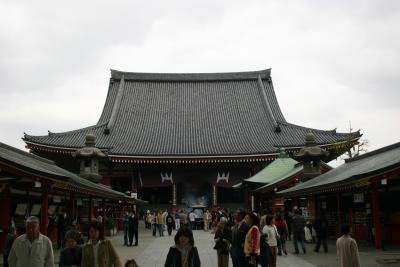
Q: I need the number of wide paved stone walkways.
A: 1